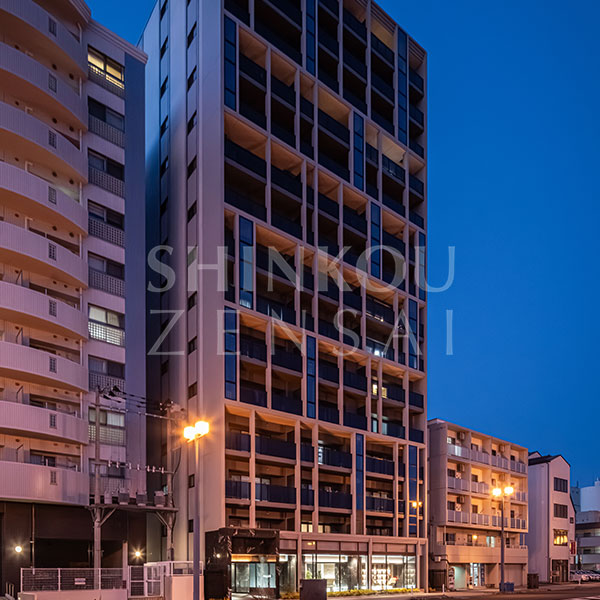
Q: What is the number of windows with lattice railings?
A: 9